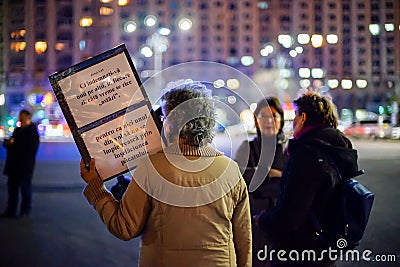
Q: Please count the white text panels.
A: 2